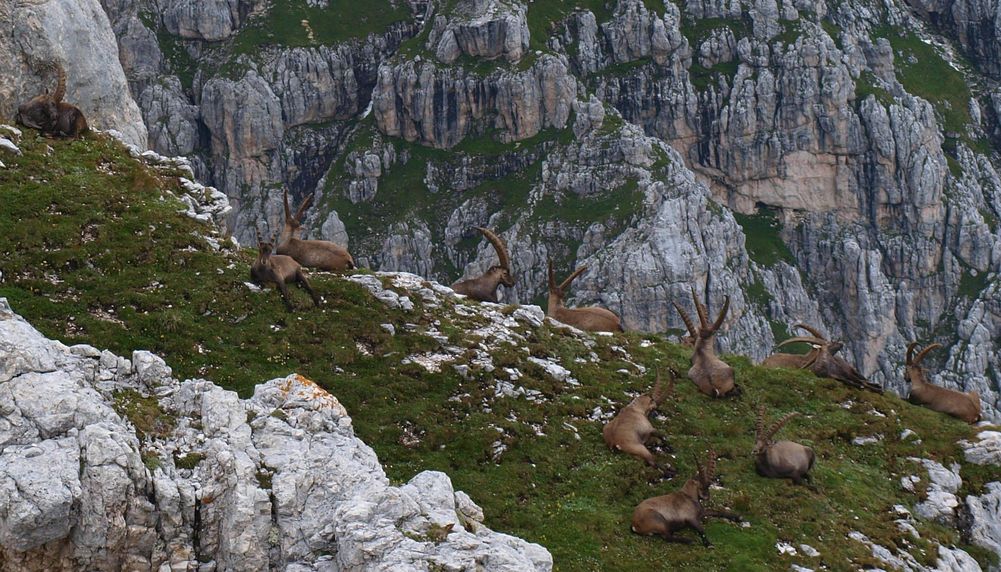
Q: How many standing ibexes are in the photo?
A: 0